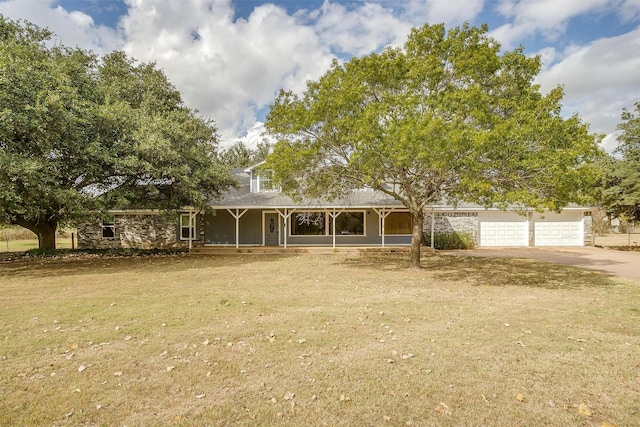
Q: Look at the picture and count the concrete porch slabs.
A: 1